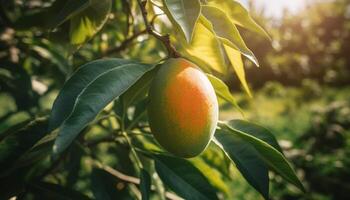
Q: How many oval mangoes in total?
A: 1